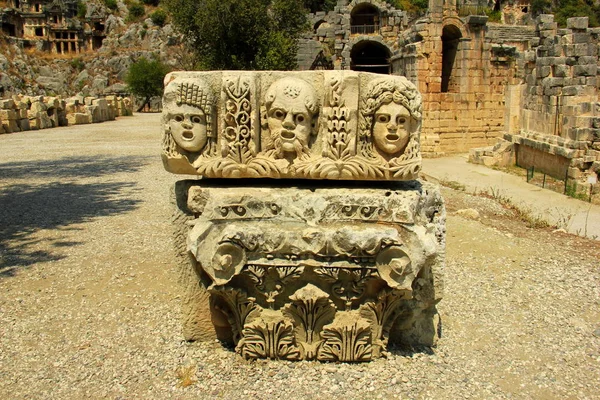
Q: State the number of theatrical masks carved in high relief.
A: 3